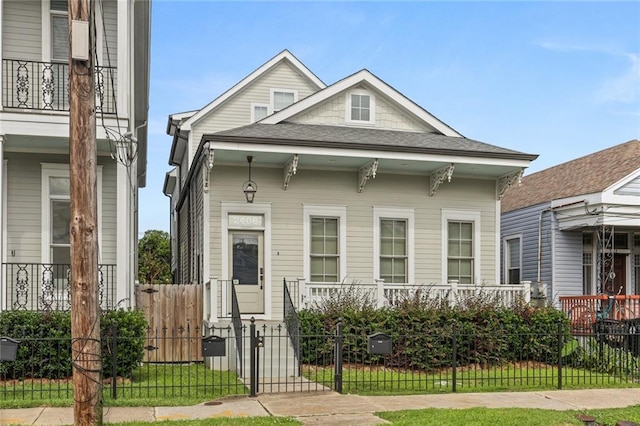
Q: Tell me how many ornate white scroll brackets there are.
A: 5